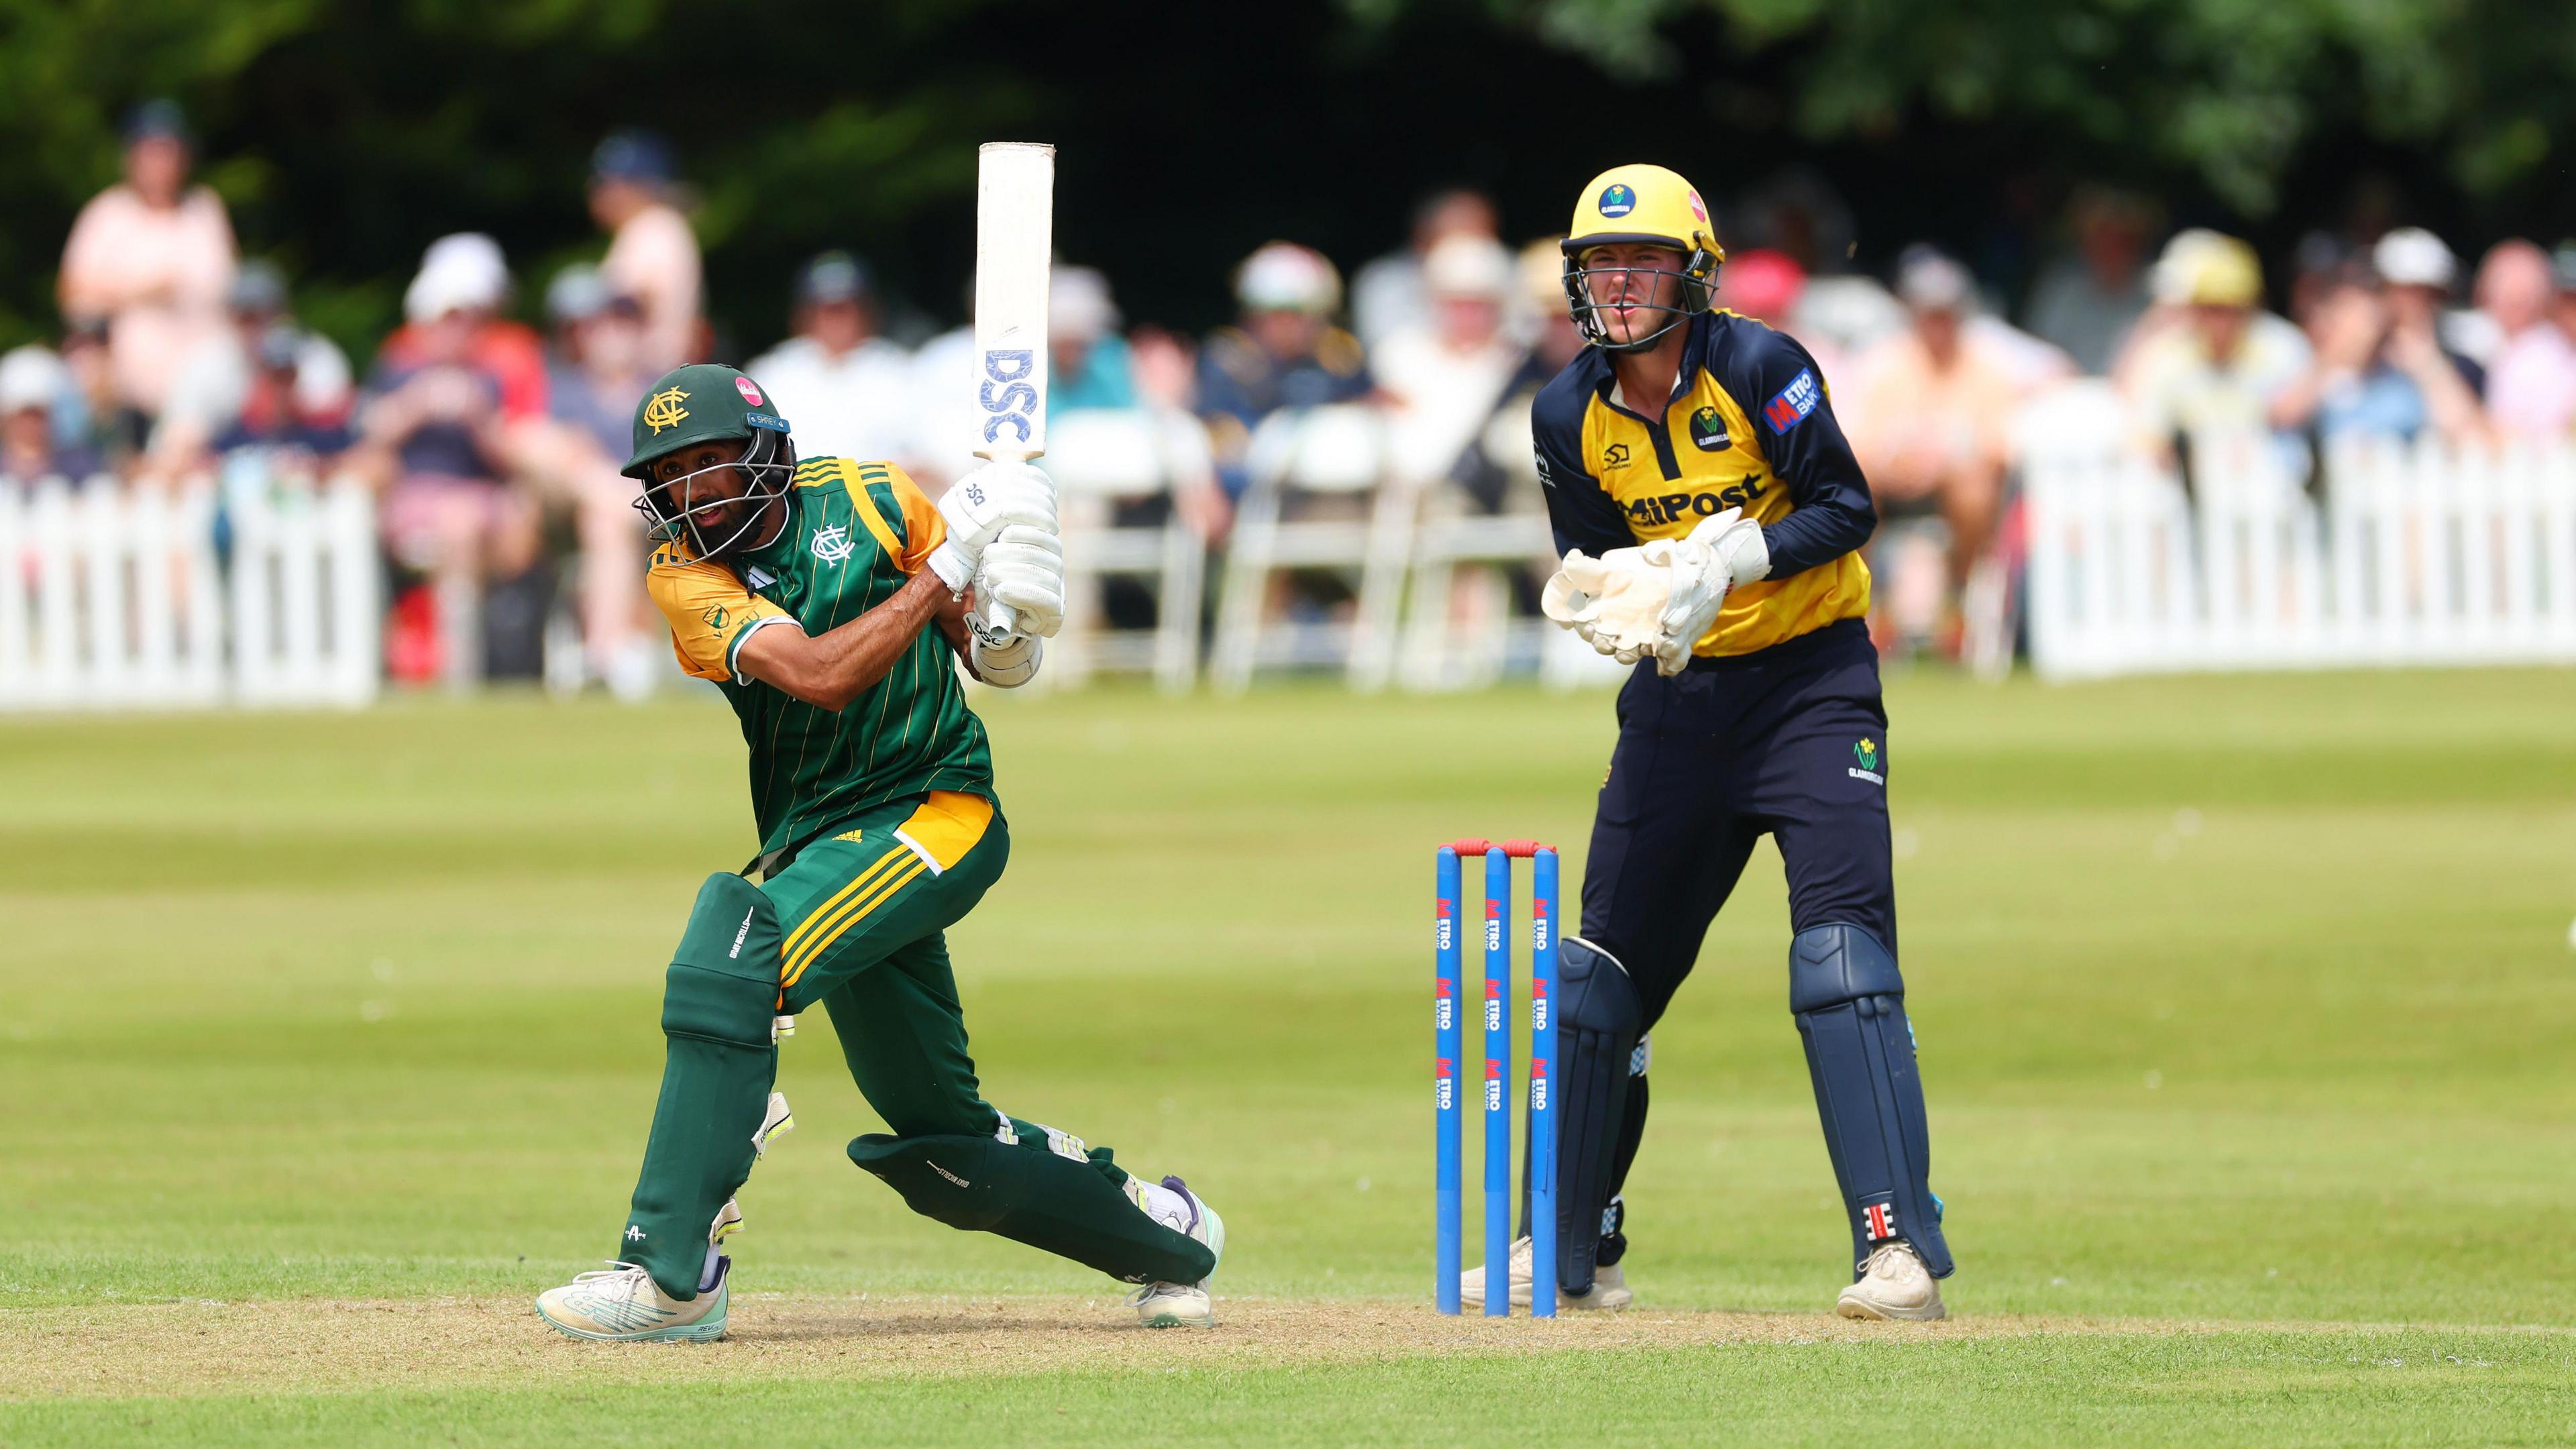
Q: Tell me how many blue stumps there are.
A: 3